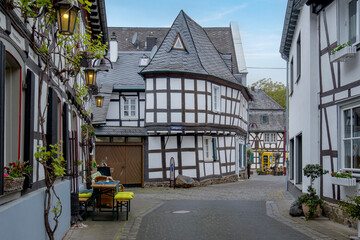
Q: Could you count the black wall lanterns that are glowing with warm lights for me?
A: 3